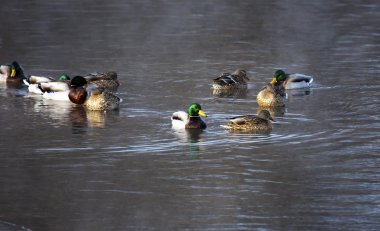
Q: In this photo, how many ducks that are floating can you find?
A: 10